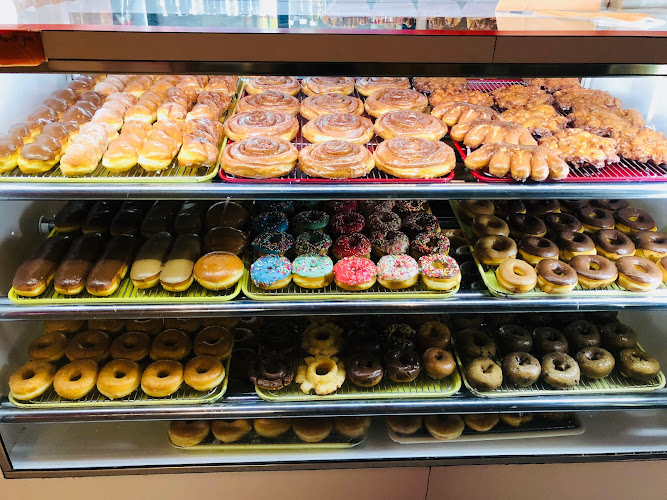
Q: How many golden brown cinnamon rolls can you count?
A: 12